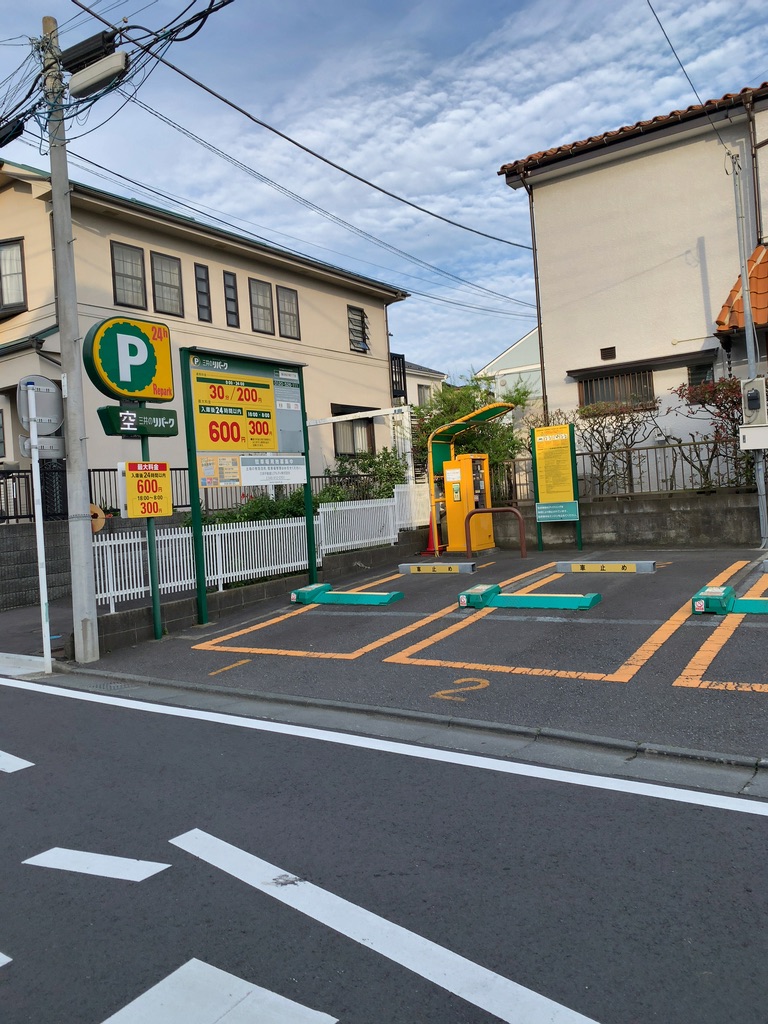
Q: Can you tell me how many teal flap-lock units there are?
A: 3